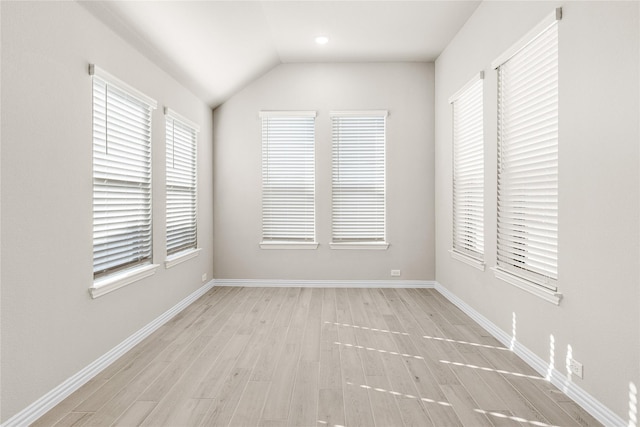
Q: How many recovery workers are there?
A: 0